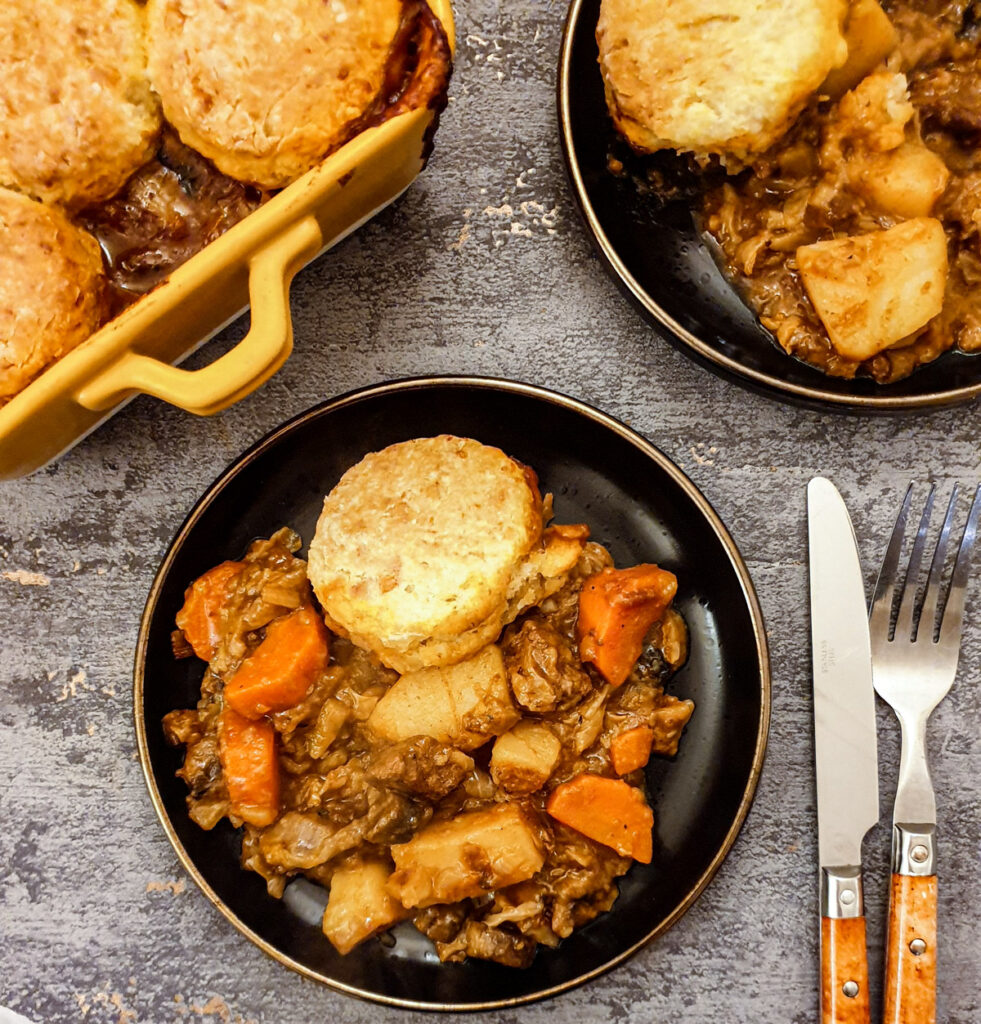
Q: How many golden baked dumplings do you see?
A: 5